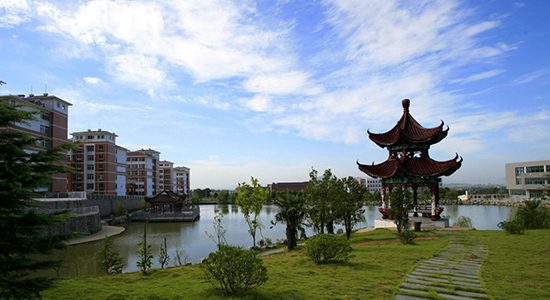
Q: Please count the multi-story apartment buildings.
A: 5